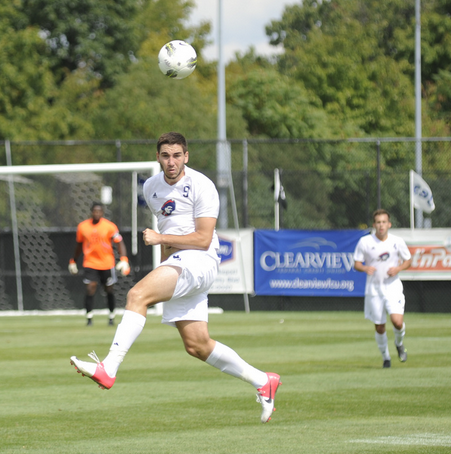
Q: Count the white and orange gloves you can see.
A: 2